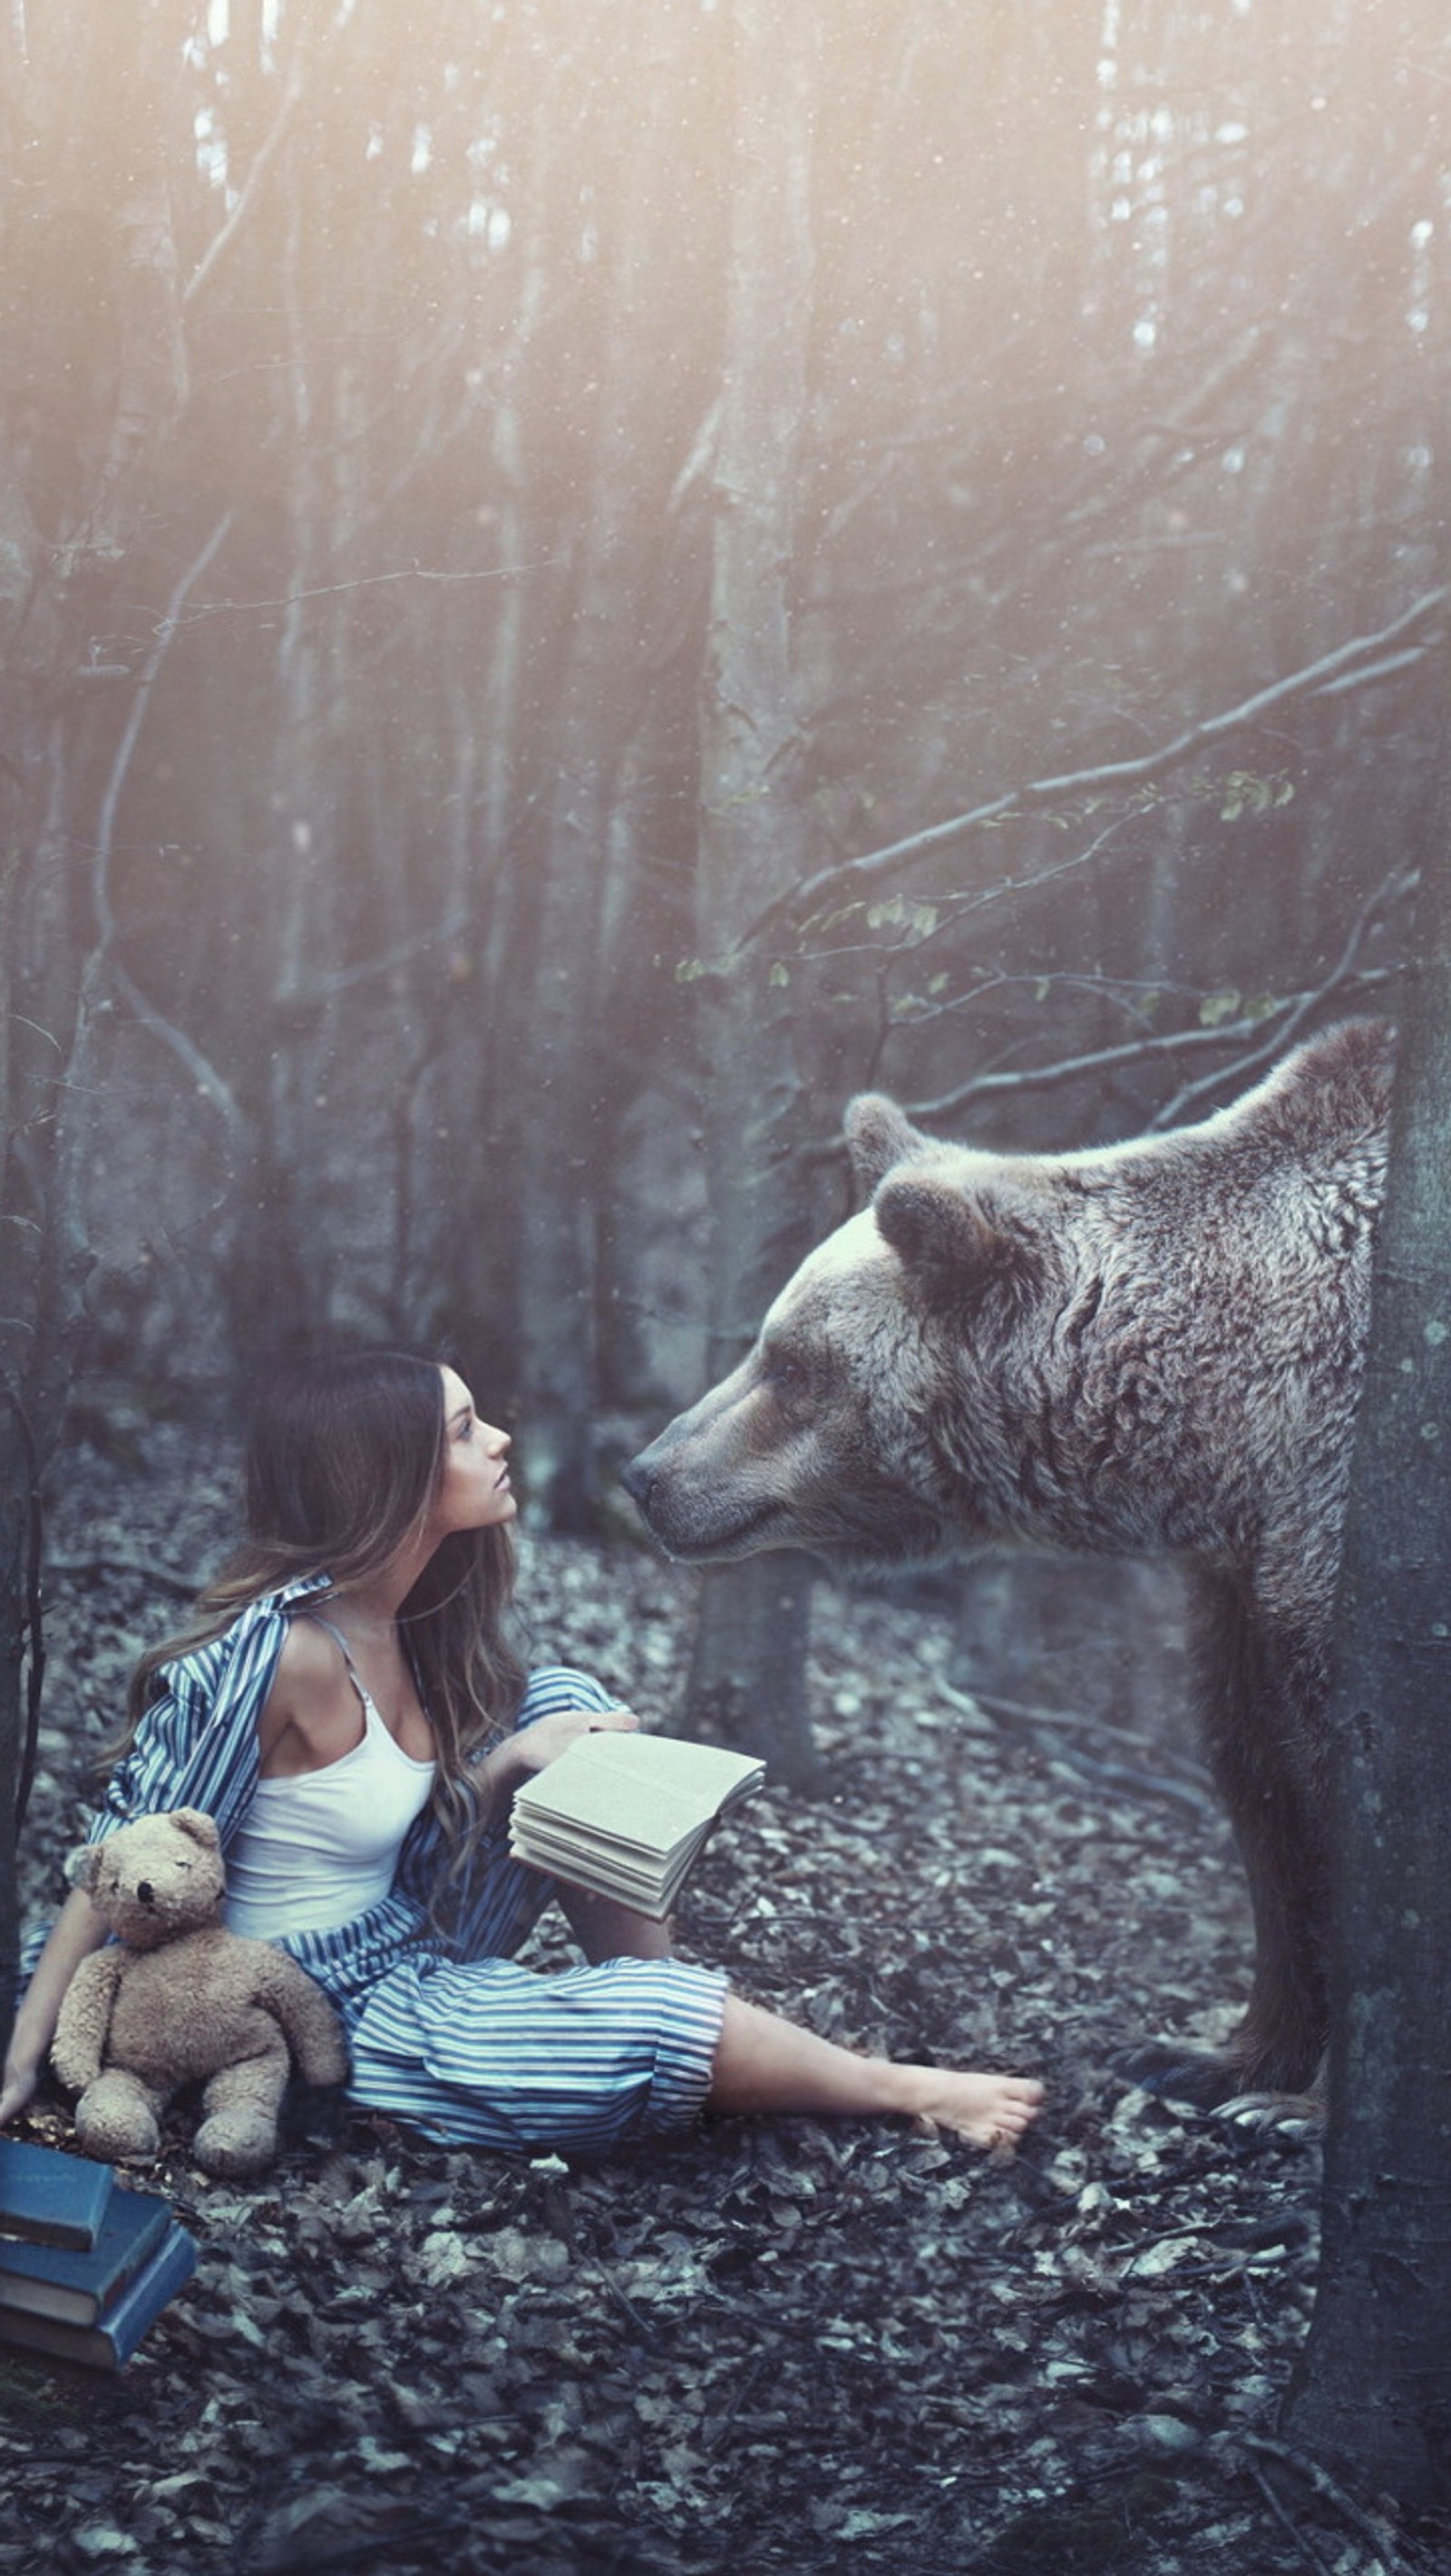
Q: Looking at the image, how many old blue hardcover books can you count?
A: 3